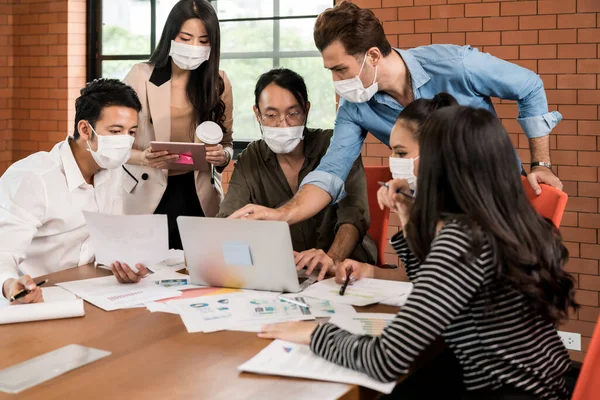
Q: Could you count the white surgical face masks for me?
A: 5